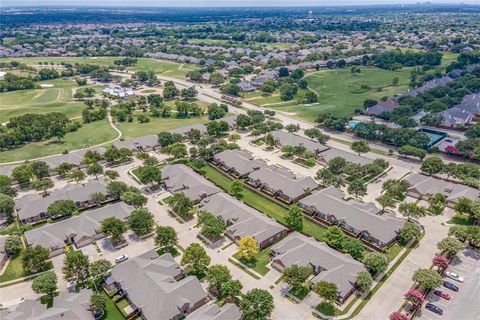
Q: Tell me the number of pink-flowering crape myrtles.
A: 4